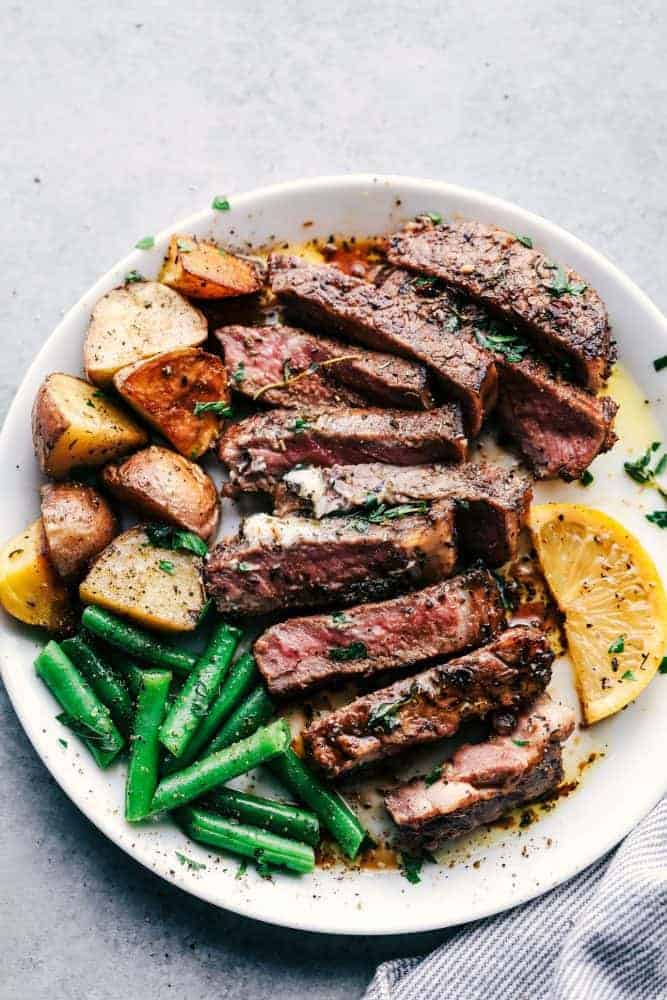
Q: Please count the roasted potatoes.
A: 8